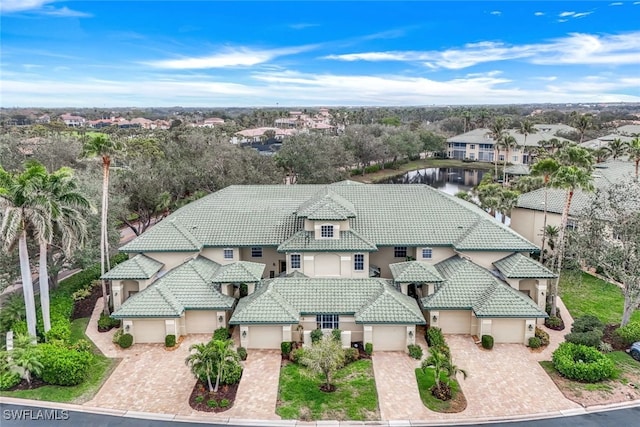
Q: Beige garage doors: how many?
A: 6